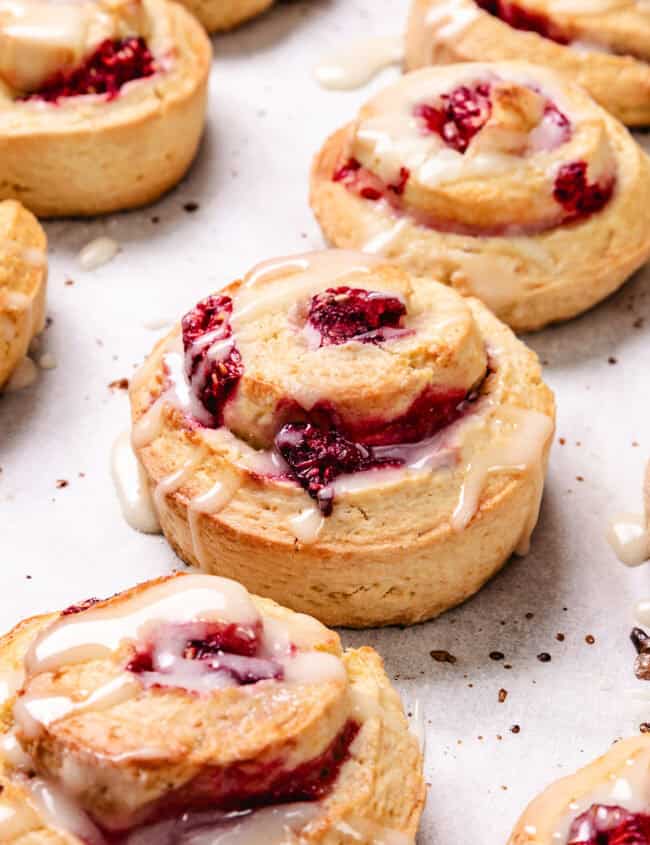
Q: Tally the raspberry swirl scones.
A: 8